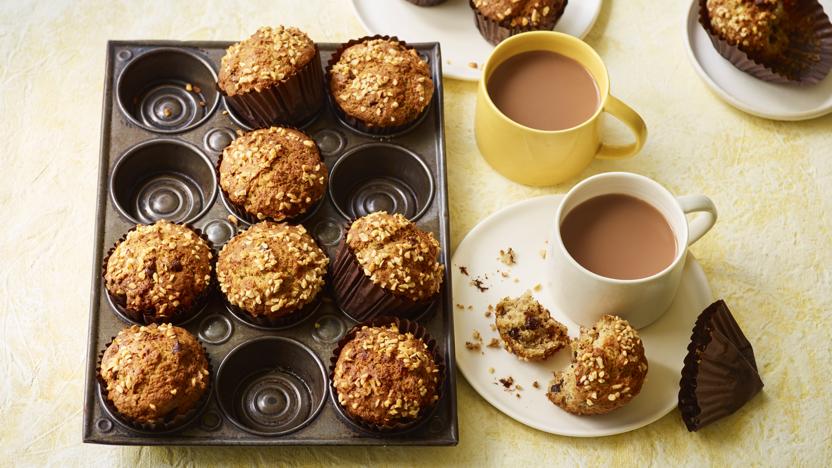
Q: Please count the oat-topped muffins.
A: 11